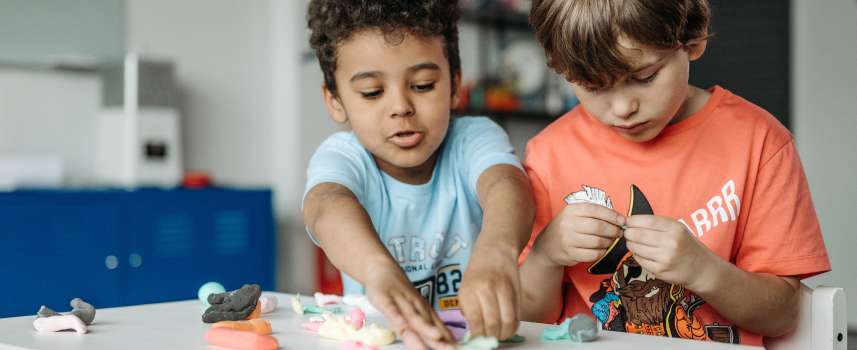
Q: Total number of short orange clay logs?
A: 2